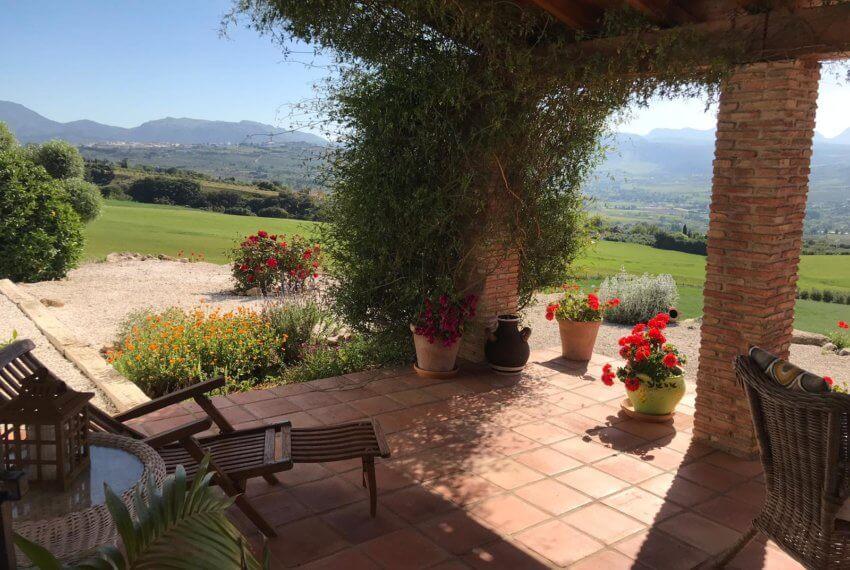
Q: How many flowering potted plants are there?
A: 3